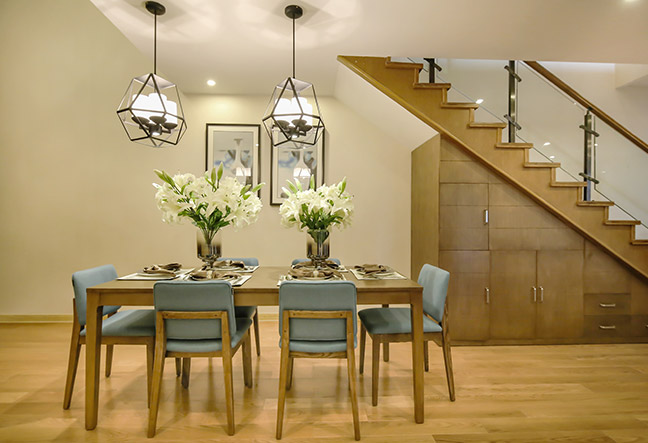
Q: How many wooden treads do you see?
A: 10